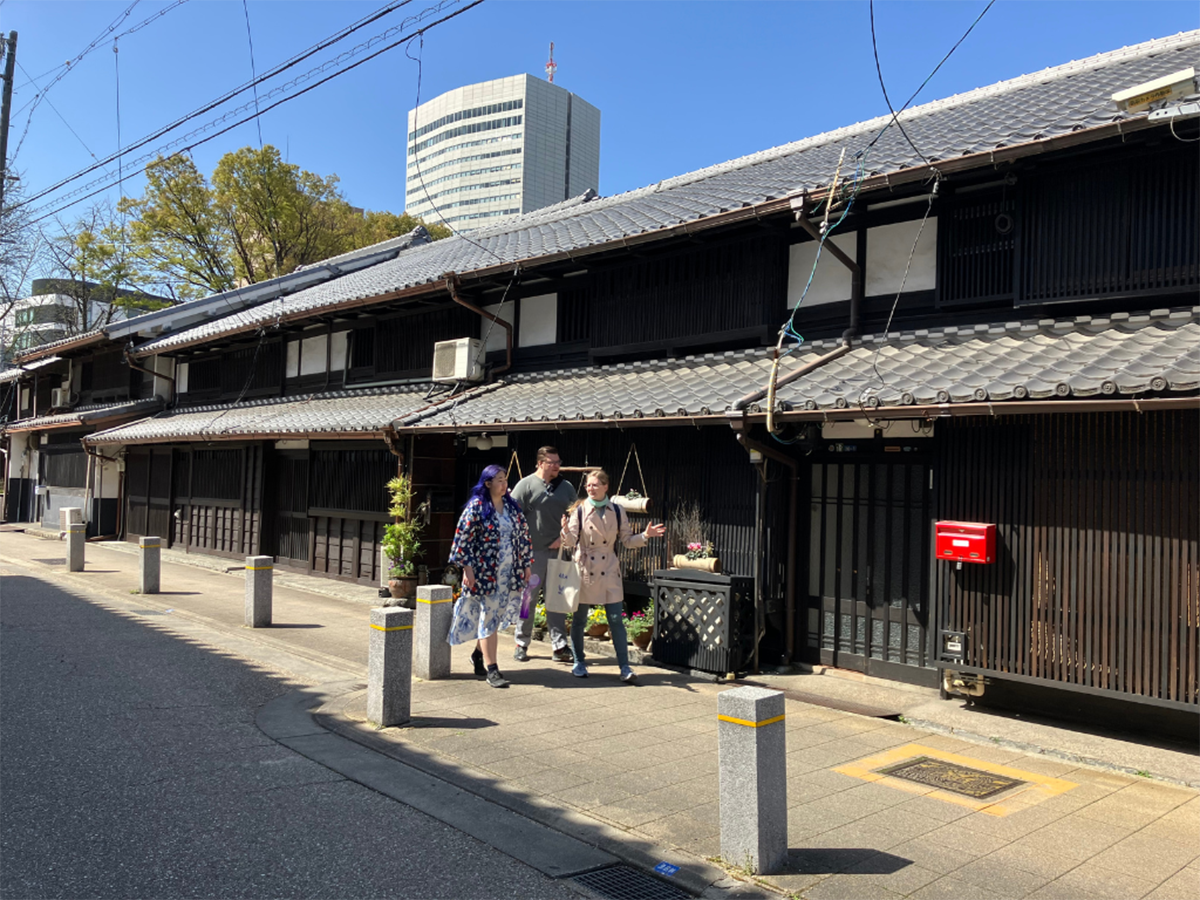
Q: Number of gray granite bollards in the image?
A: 6